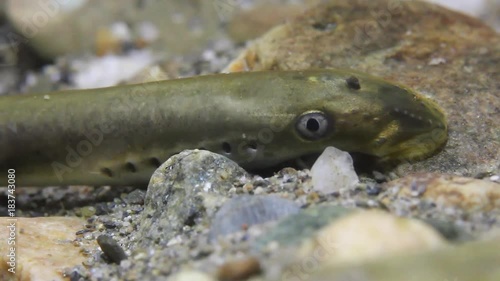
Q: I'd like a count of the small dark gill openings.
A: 5